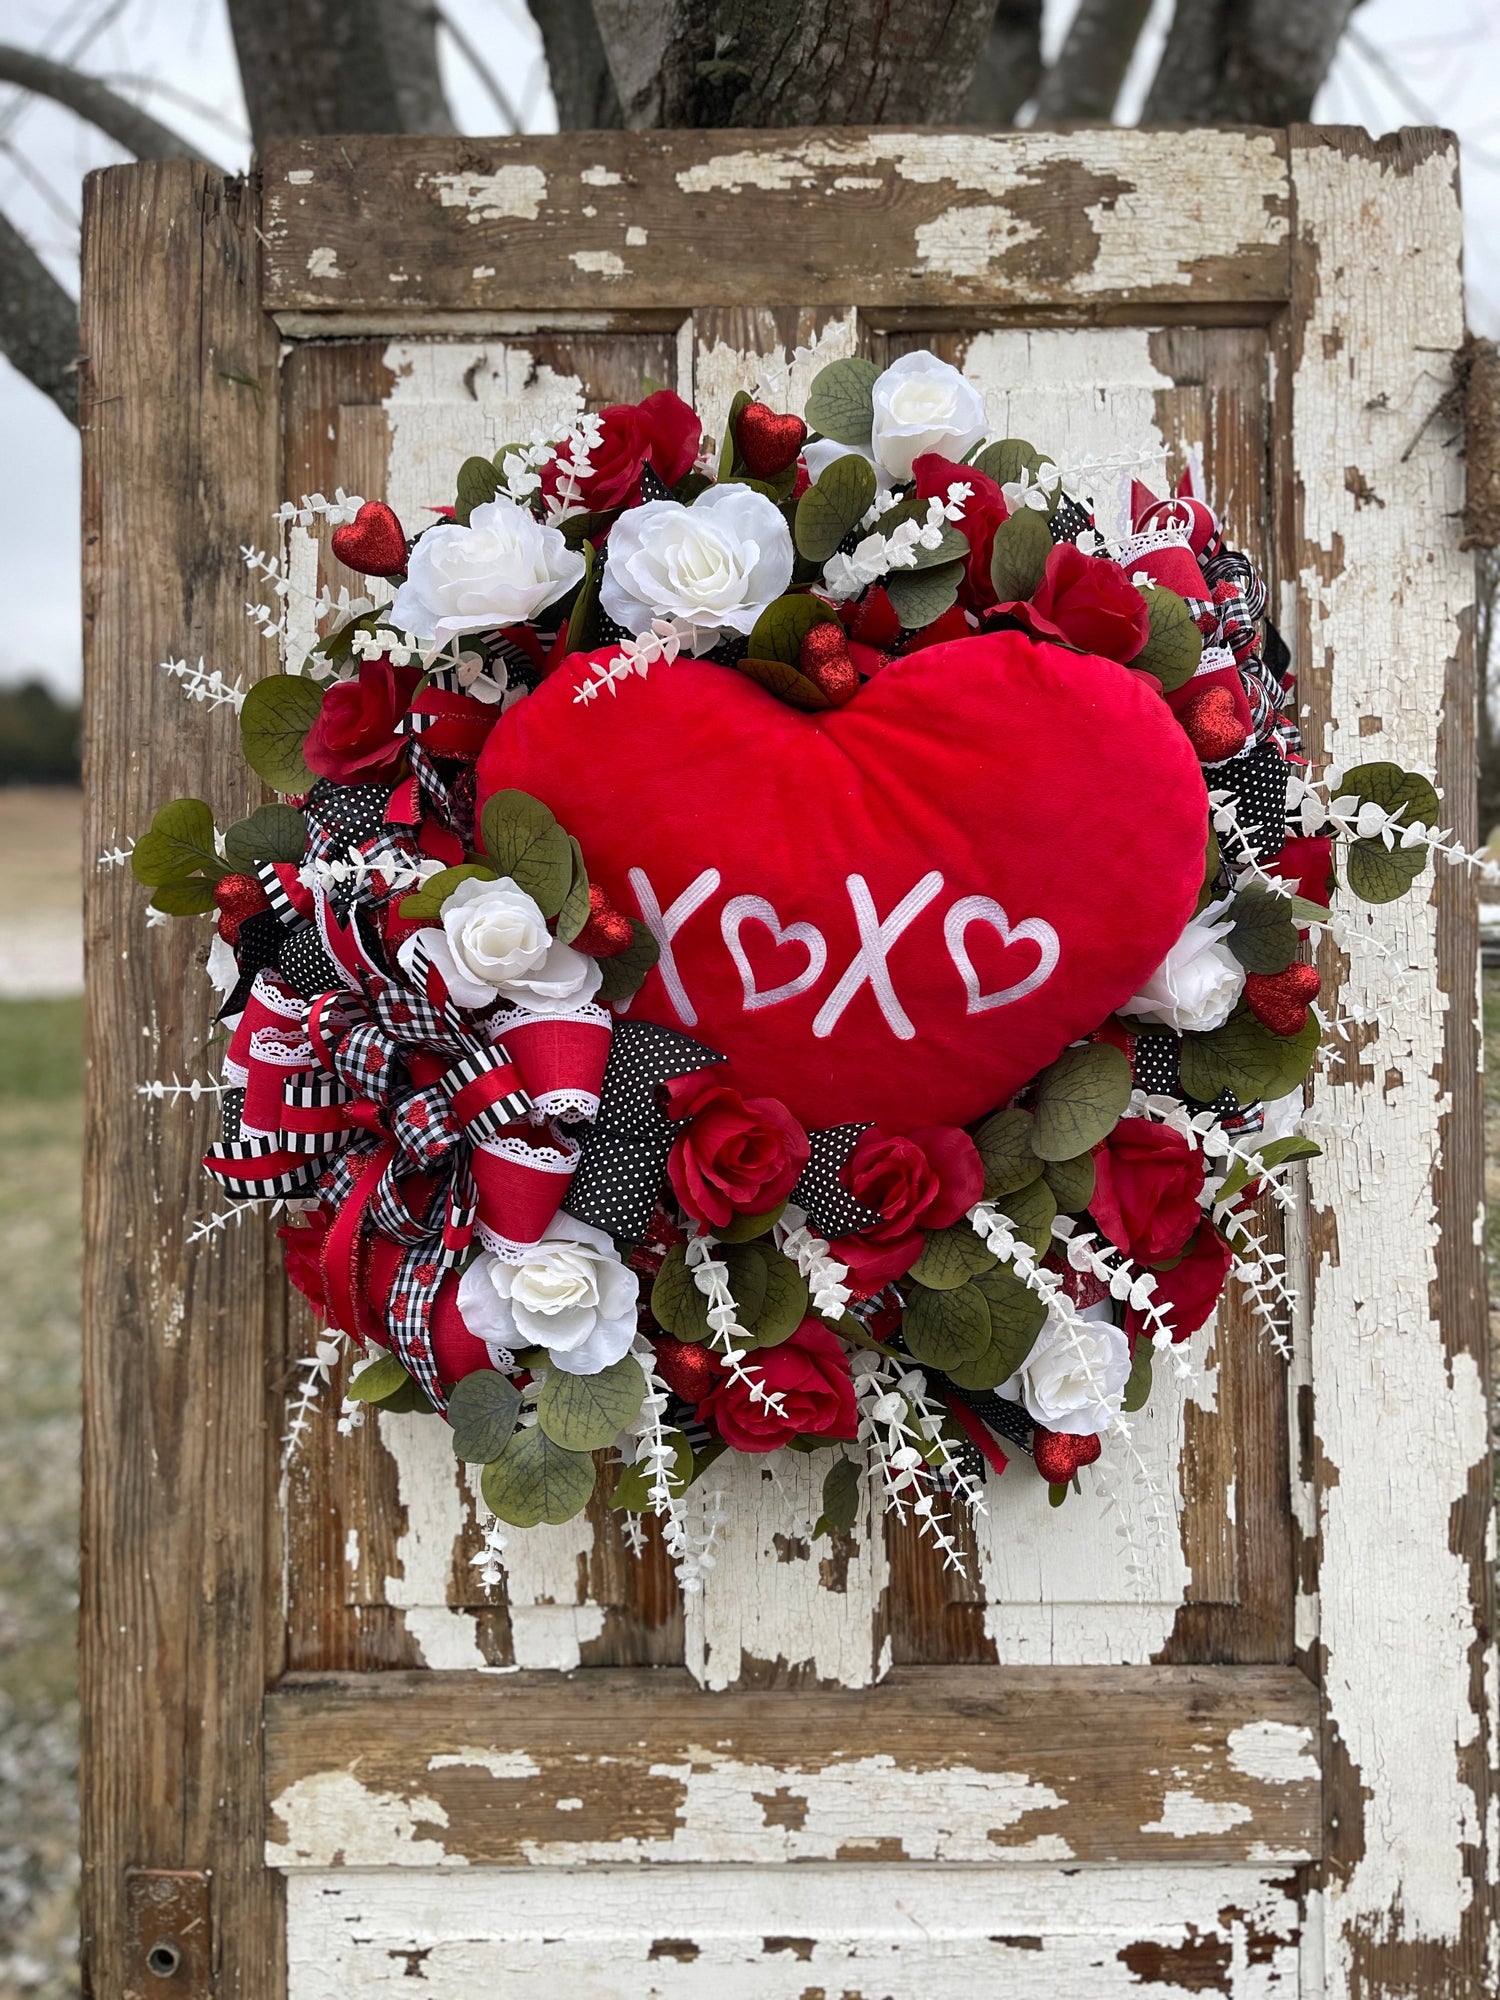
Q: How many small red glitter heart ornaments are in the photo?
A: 9